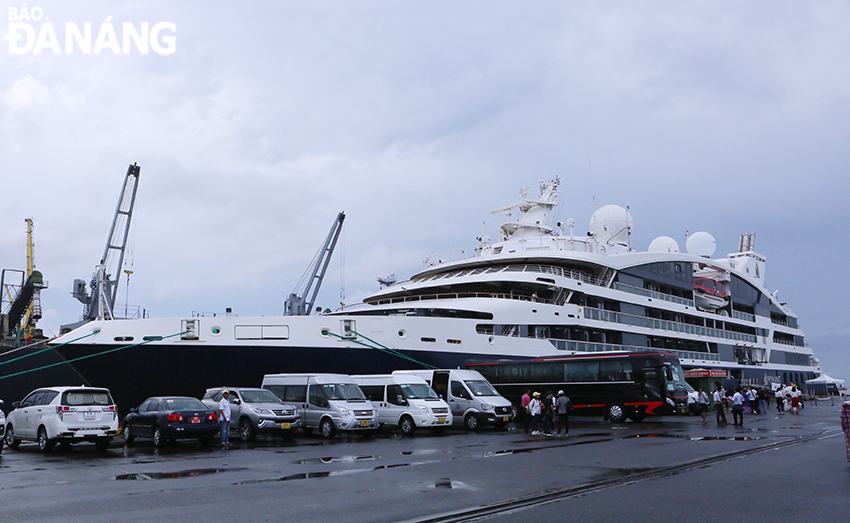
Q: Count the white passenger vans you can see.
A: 3